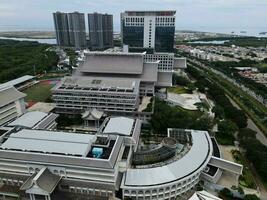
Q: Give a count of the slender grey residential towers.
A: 4